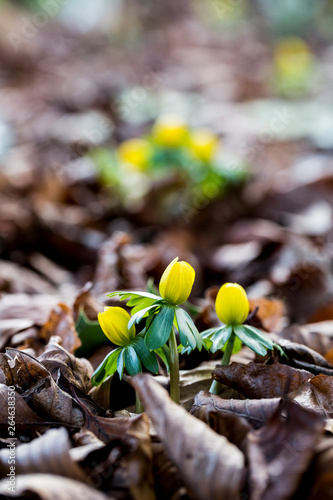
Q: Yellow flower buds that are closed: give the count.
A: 3